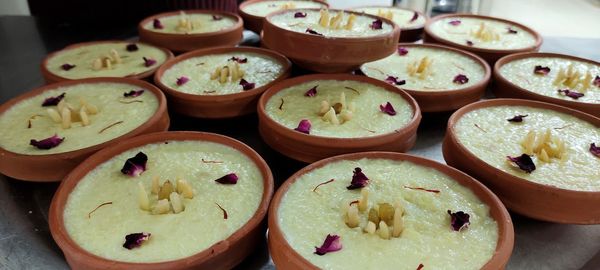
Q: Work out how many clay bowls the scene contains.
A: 14